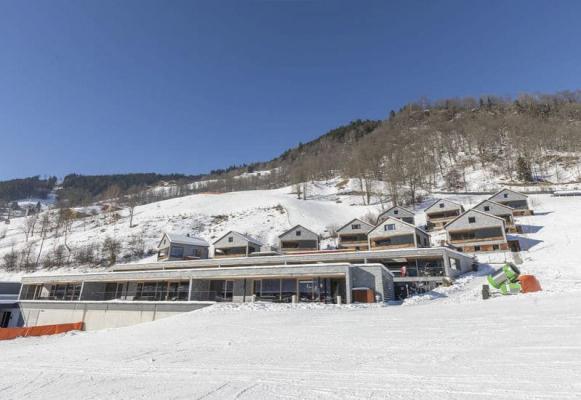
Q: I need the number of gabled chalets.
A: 10